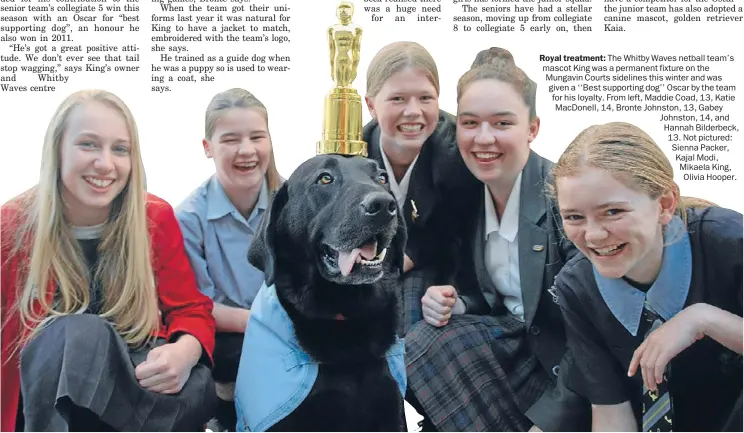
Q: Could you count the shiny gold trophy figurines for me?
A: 1